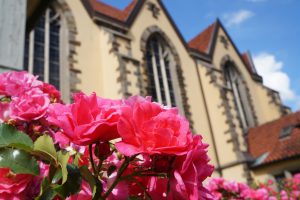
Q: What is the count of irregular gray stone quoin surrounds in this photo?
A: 3